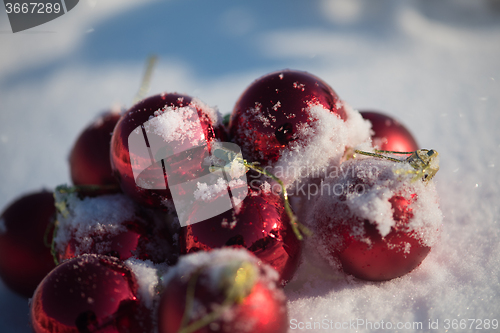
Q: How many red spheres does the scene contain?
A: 10